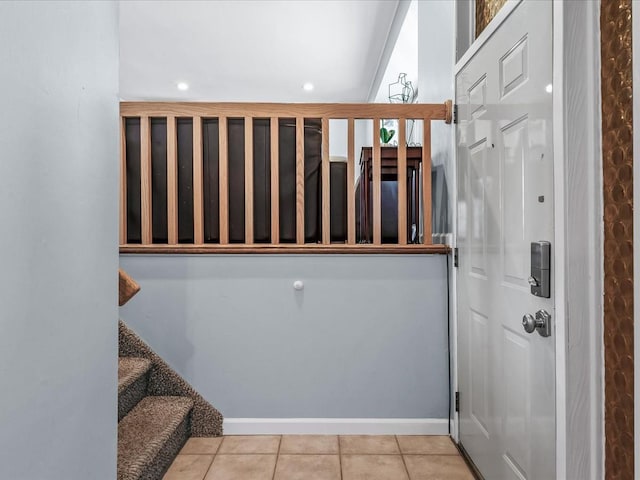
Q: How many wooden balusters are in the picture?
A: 13